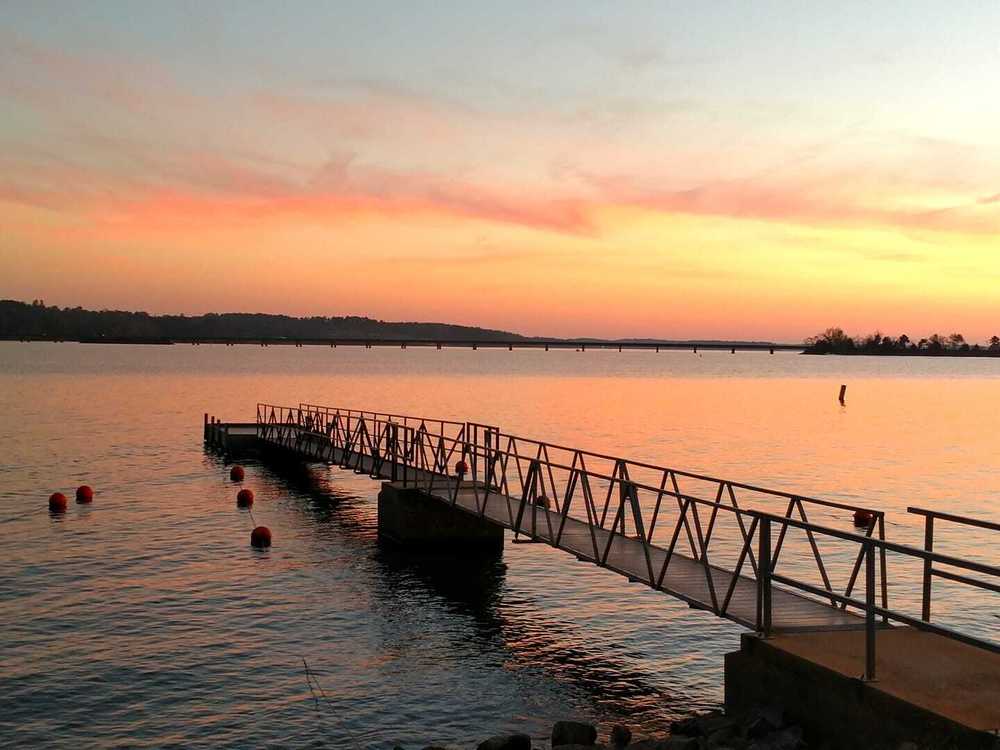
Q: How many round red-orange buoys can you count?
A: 8